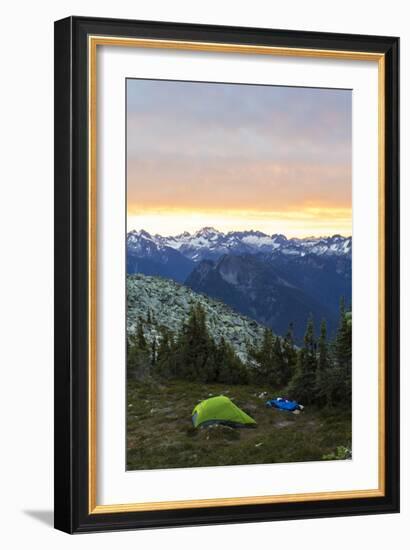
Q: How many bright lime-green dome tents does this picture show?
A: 1